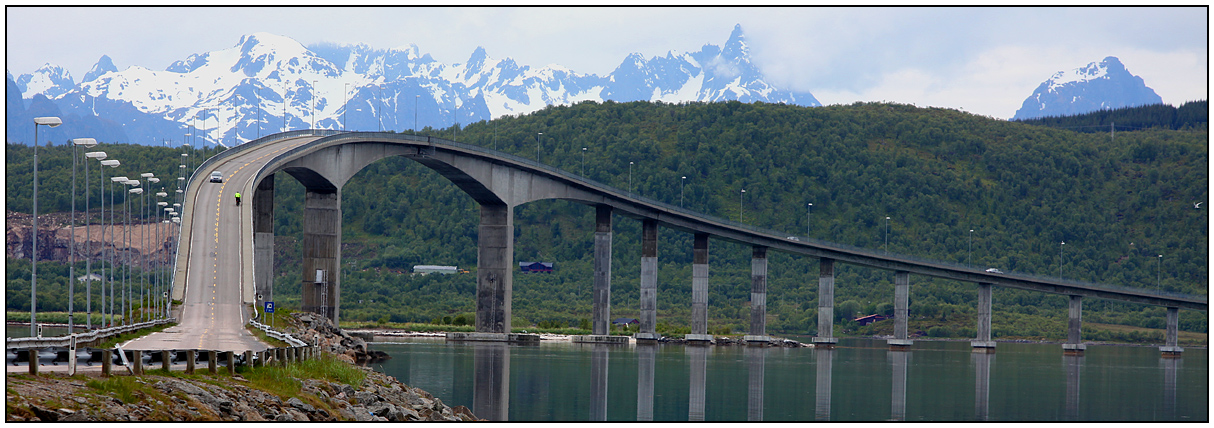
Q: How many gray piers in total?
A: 12